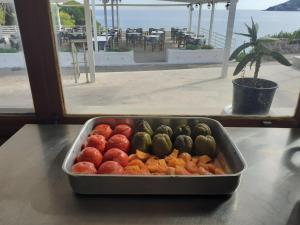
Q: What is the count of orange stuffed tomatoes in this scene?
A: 8